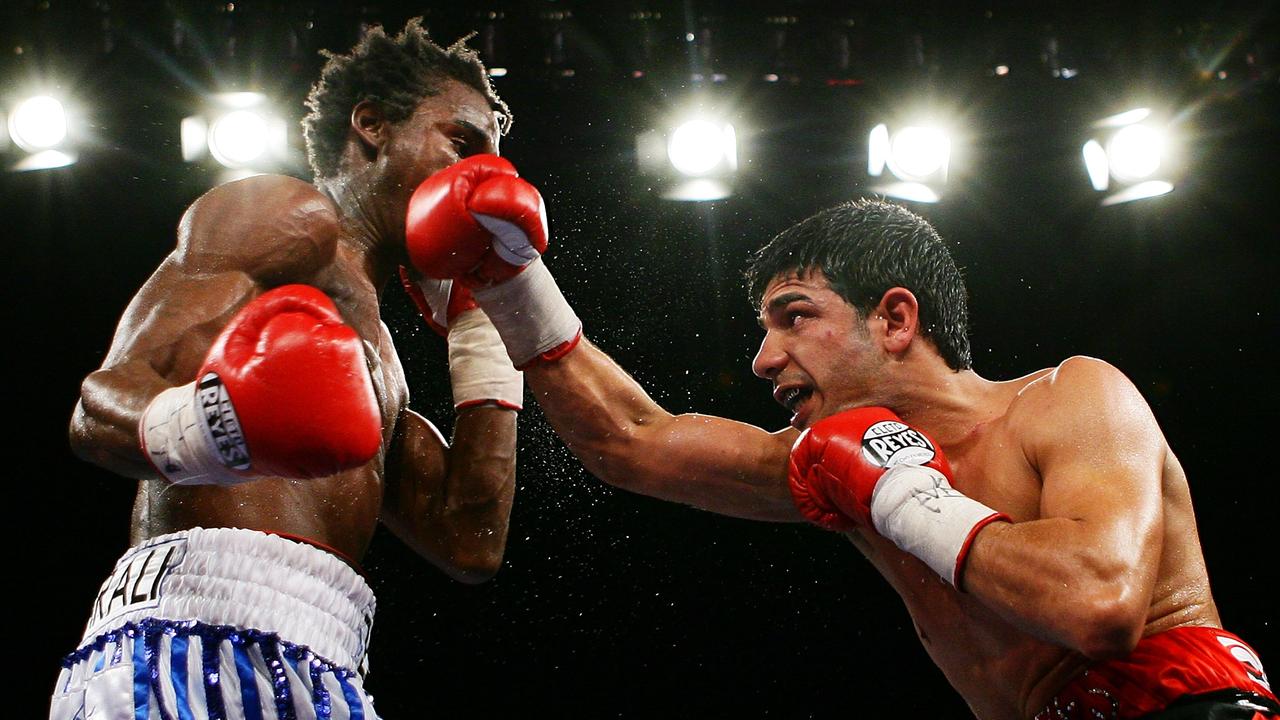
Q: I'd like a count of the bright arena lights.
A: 5